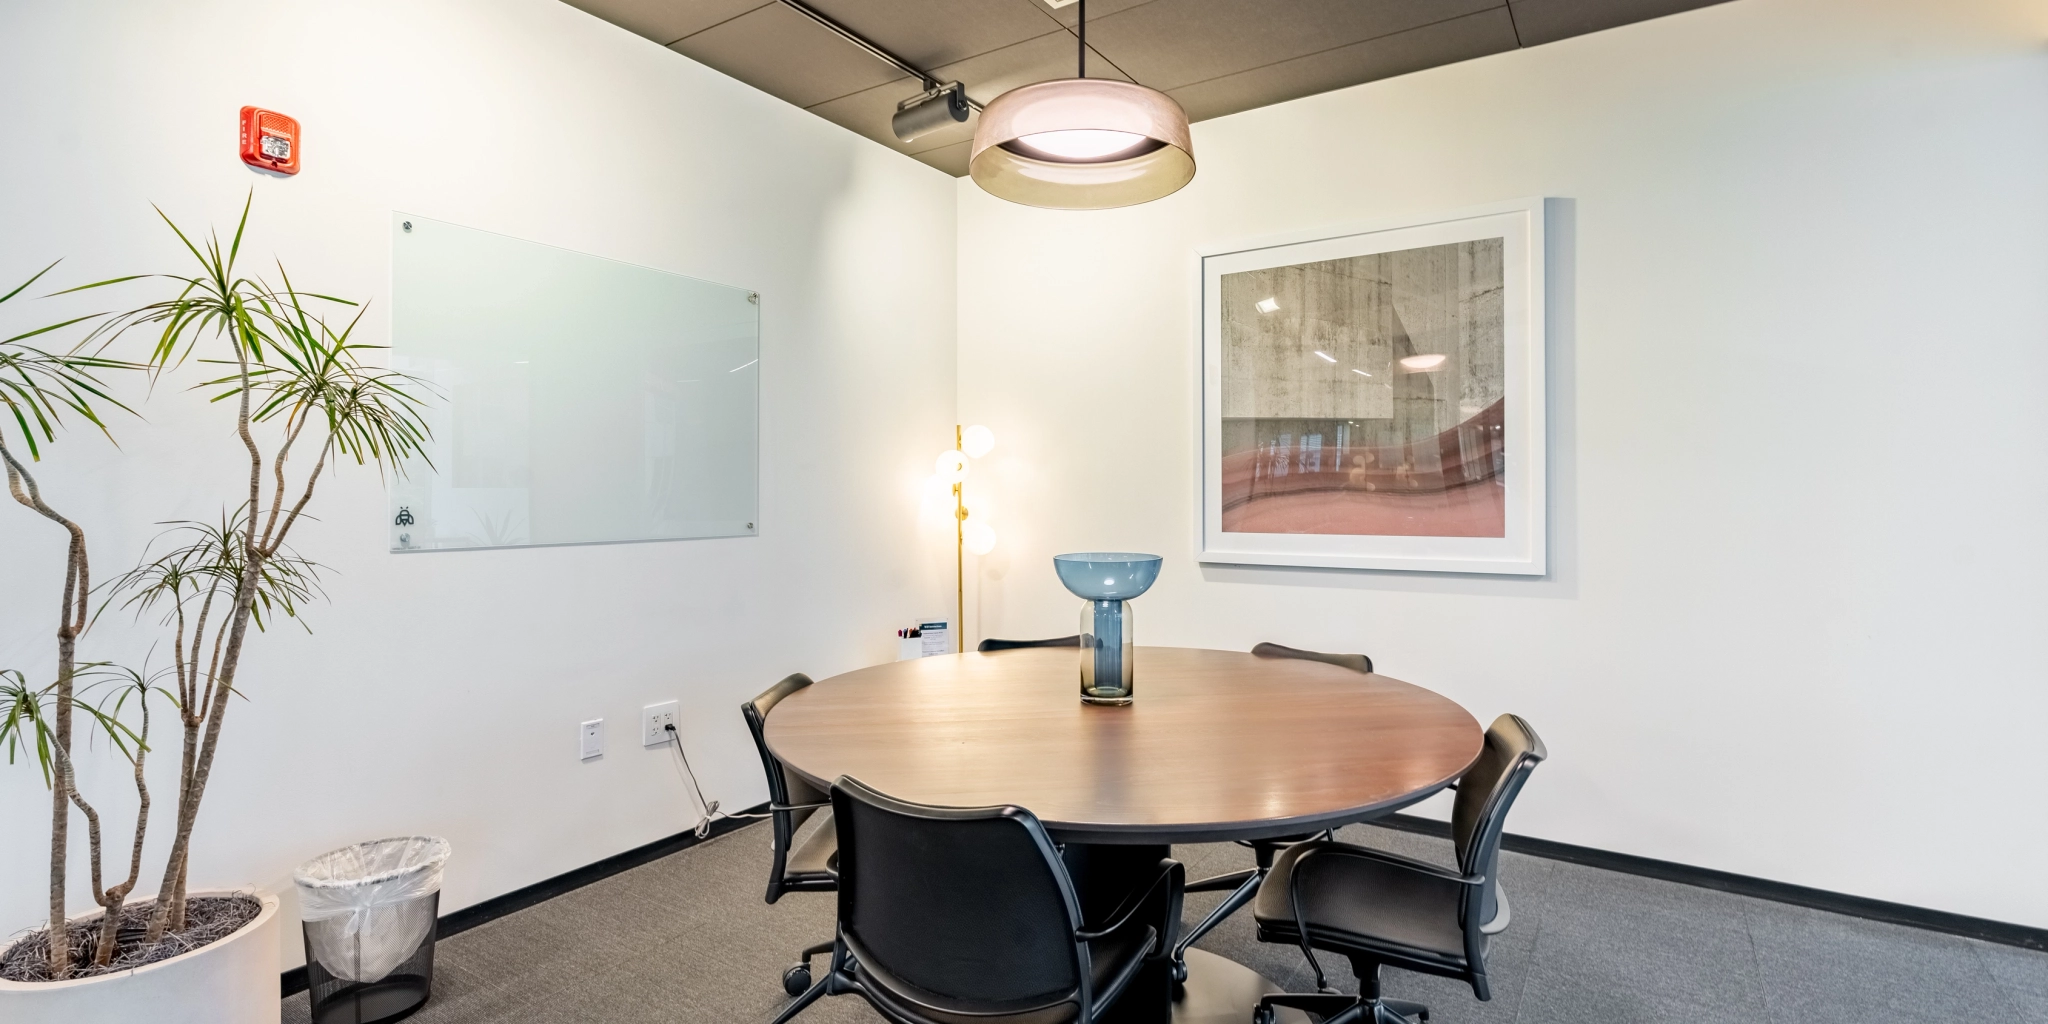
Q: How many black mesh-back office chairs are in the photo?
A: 5